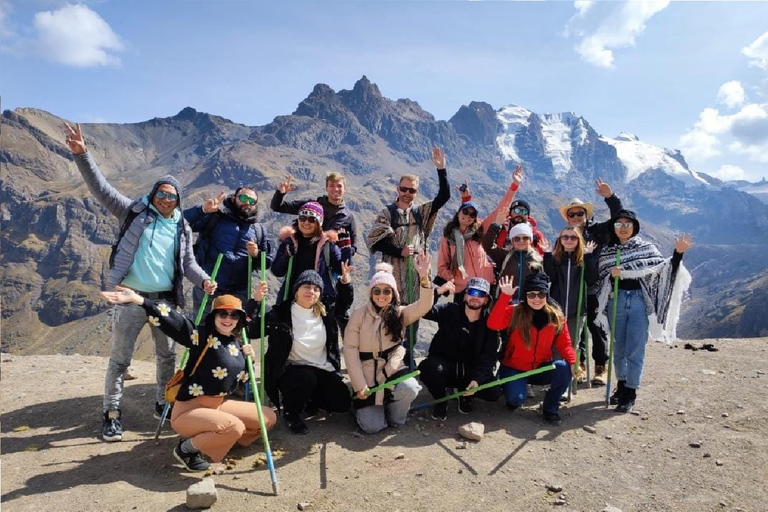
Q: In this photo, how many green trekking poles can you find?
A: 12